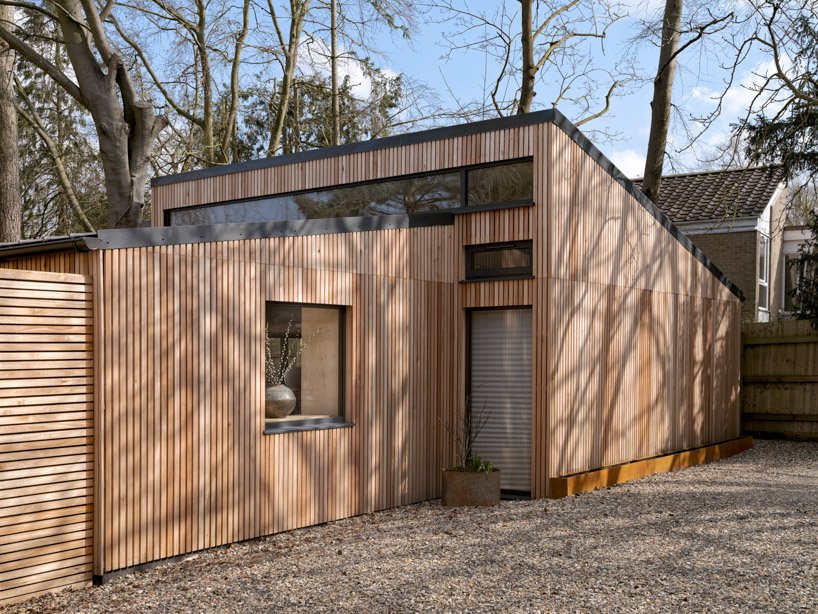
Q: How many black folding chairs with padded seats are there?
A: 0